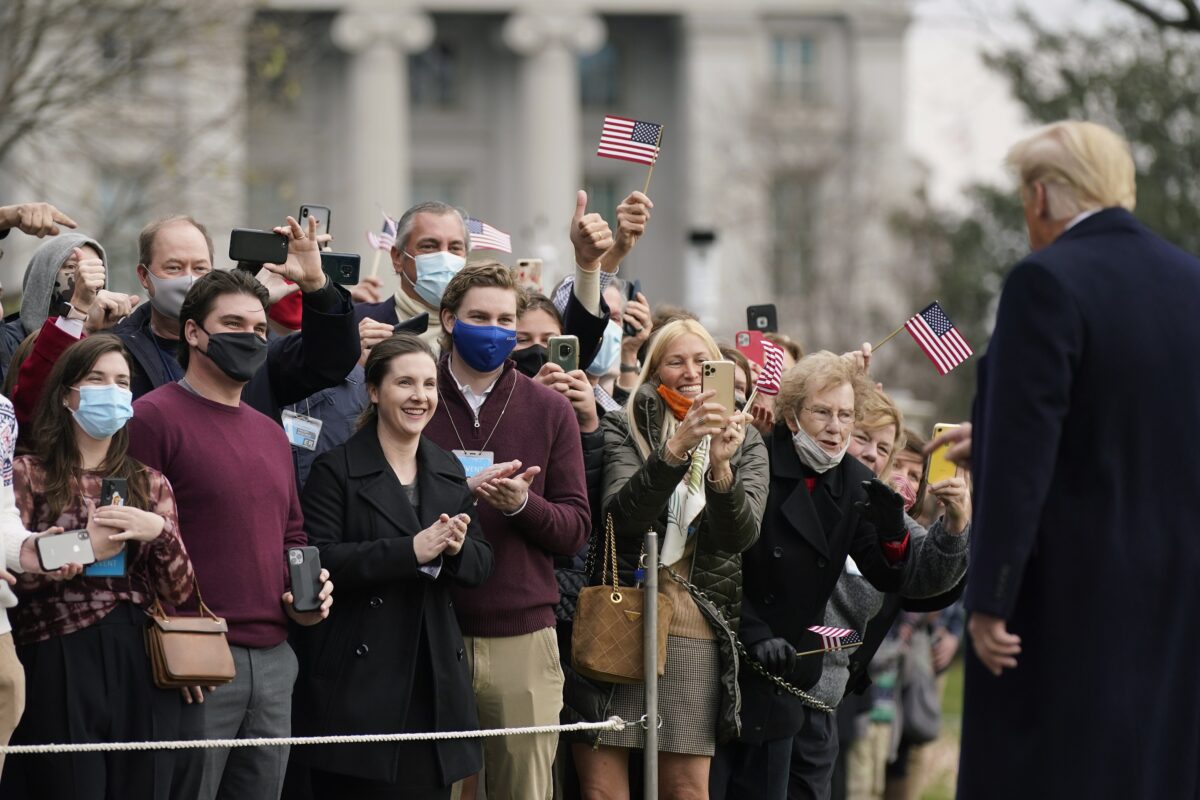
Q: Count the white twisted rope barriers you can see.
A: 1